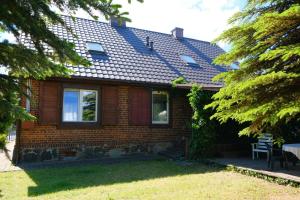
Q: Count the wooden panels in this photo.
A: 3